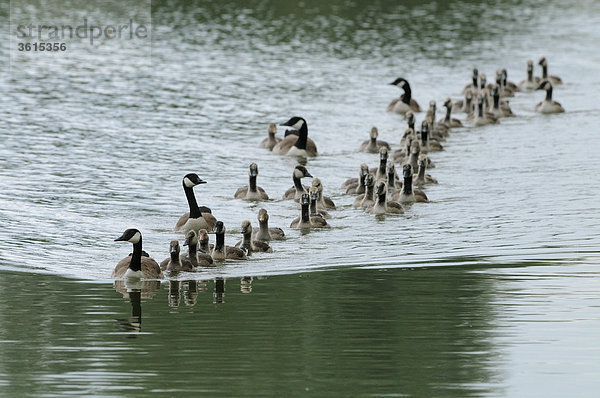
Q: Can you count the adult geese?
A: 5